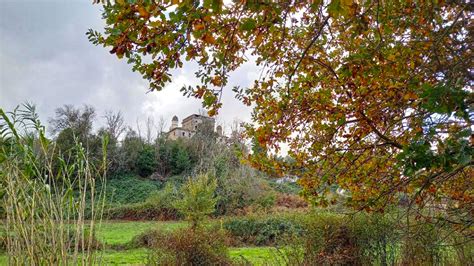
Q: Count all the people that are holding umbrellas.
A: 0